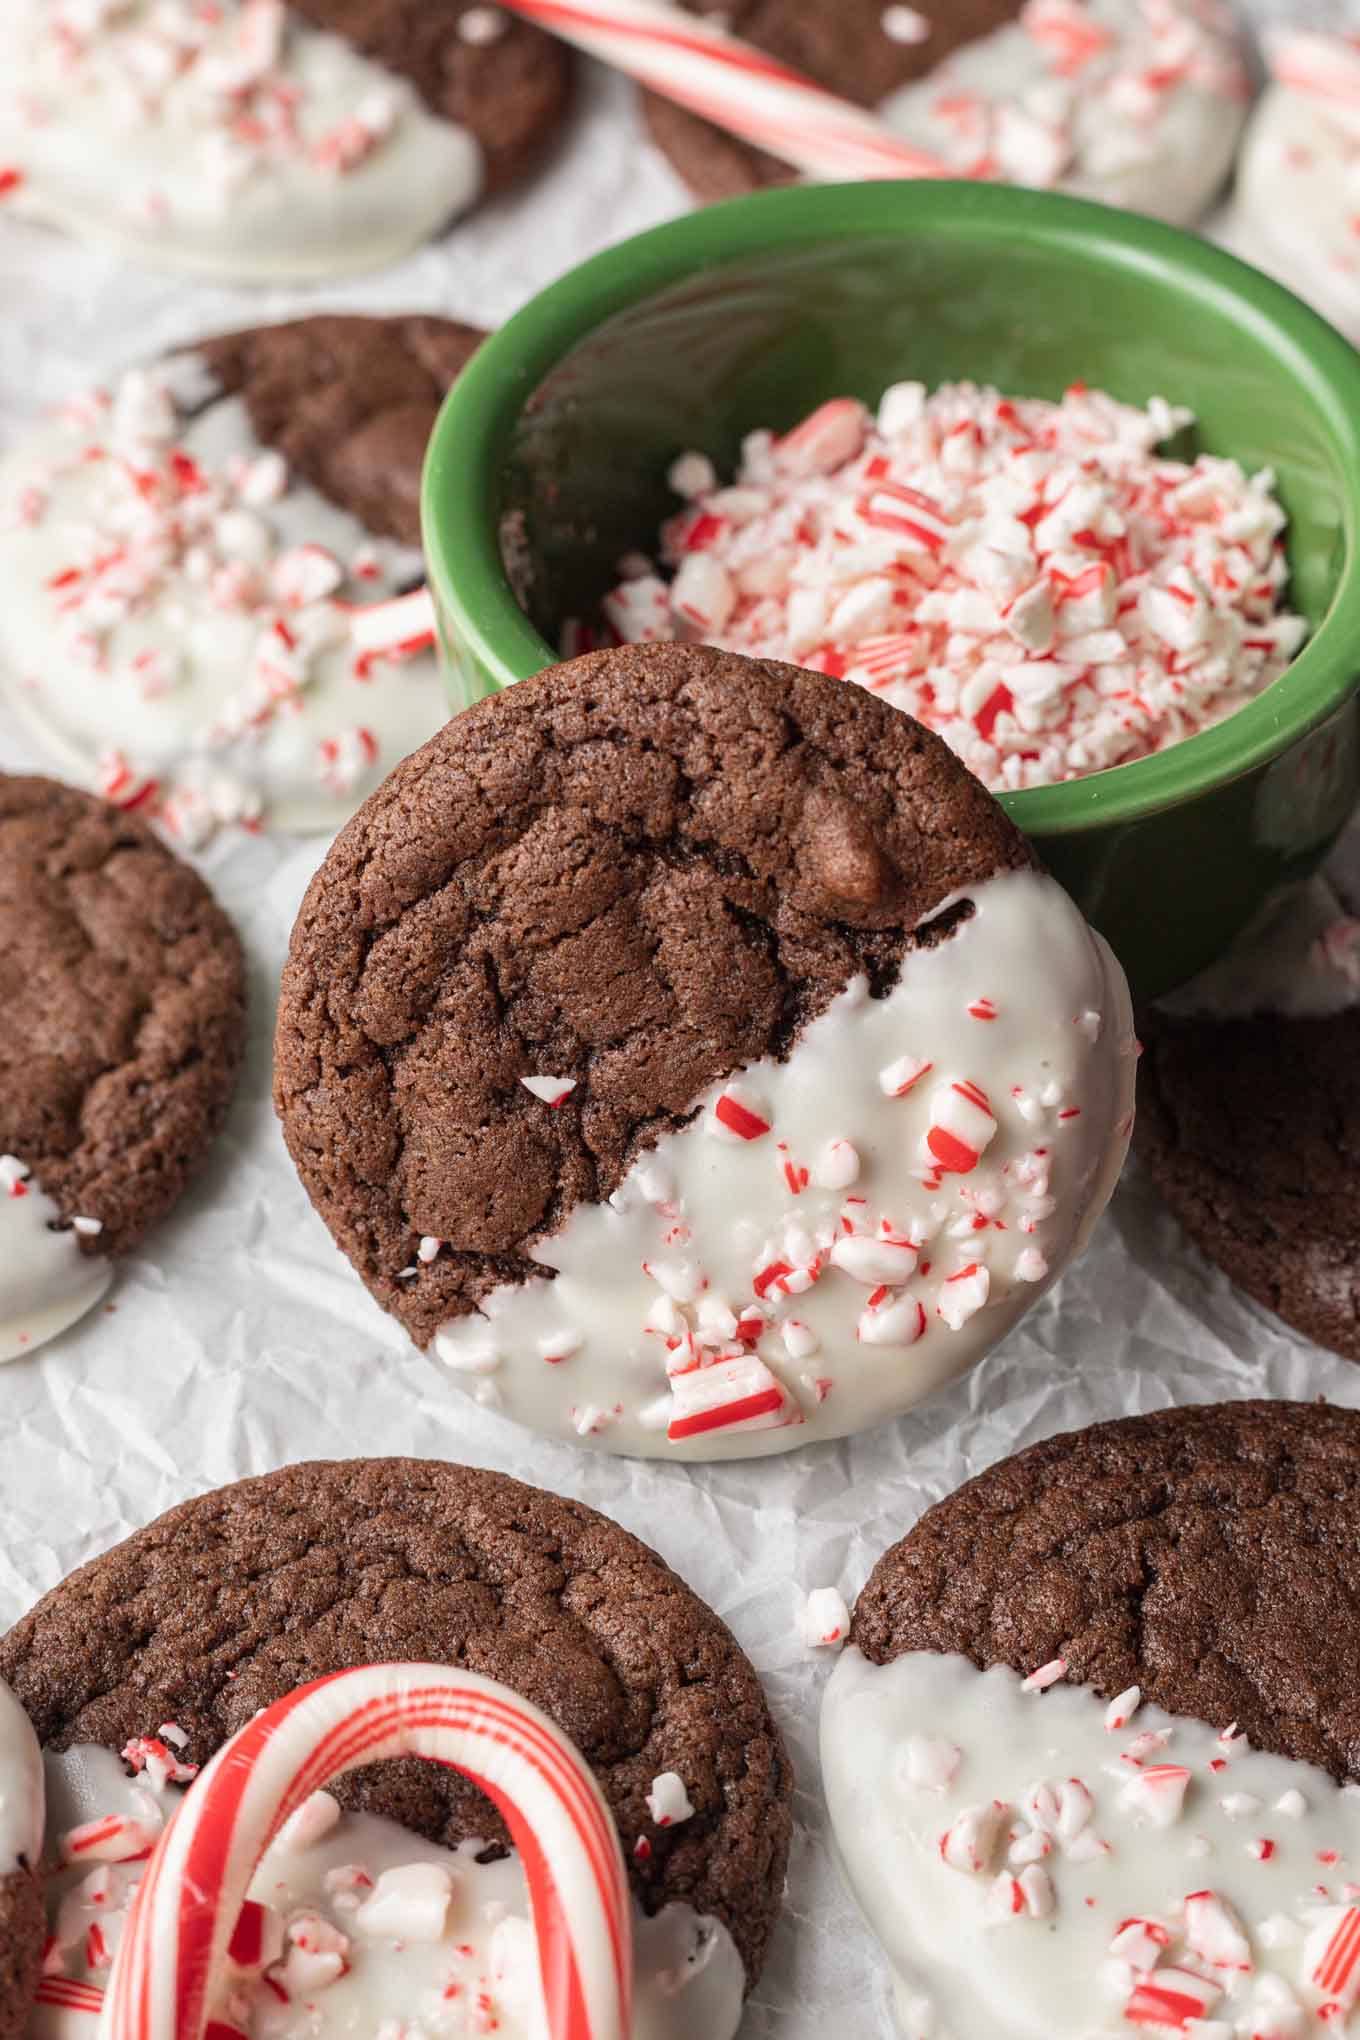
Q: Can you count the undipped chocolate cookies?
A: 0